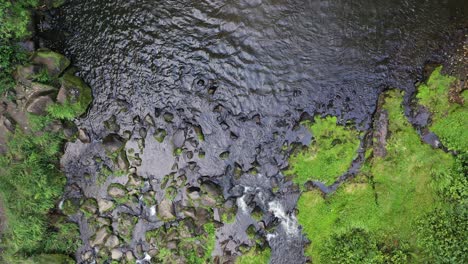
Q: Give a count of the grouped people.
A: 0